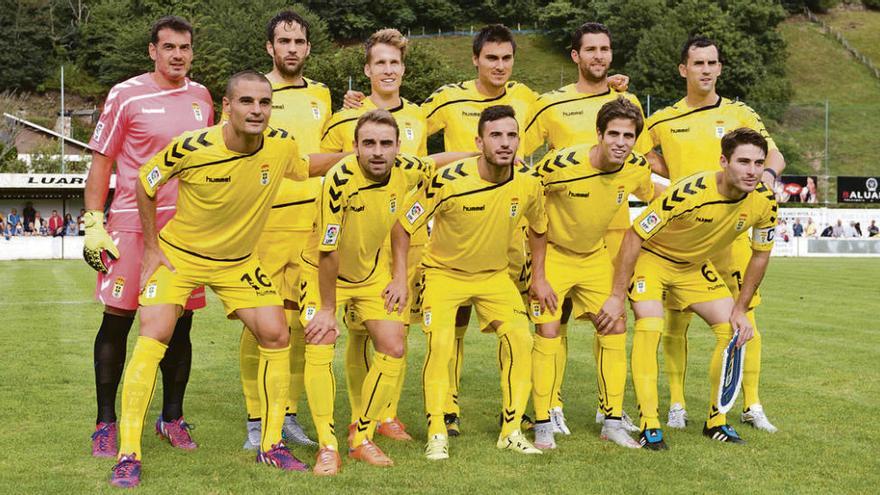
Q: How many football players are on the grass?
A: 11